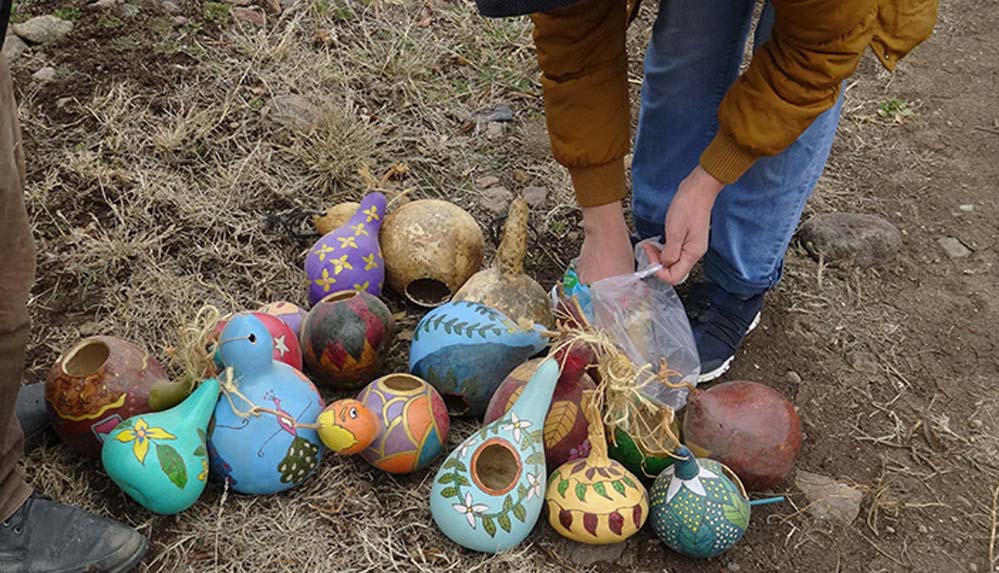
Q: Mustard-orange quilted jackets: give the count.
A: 1